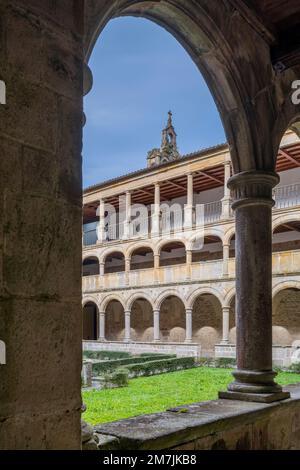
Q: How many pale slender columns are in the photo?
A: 15